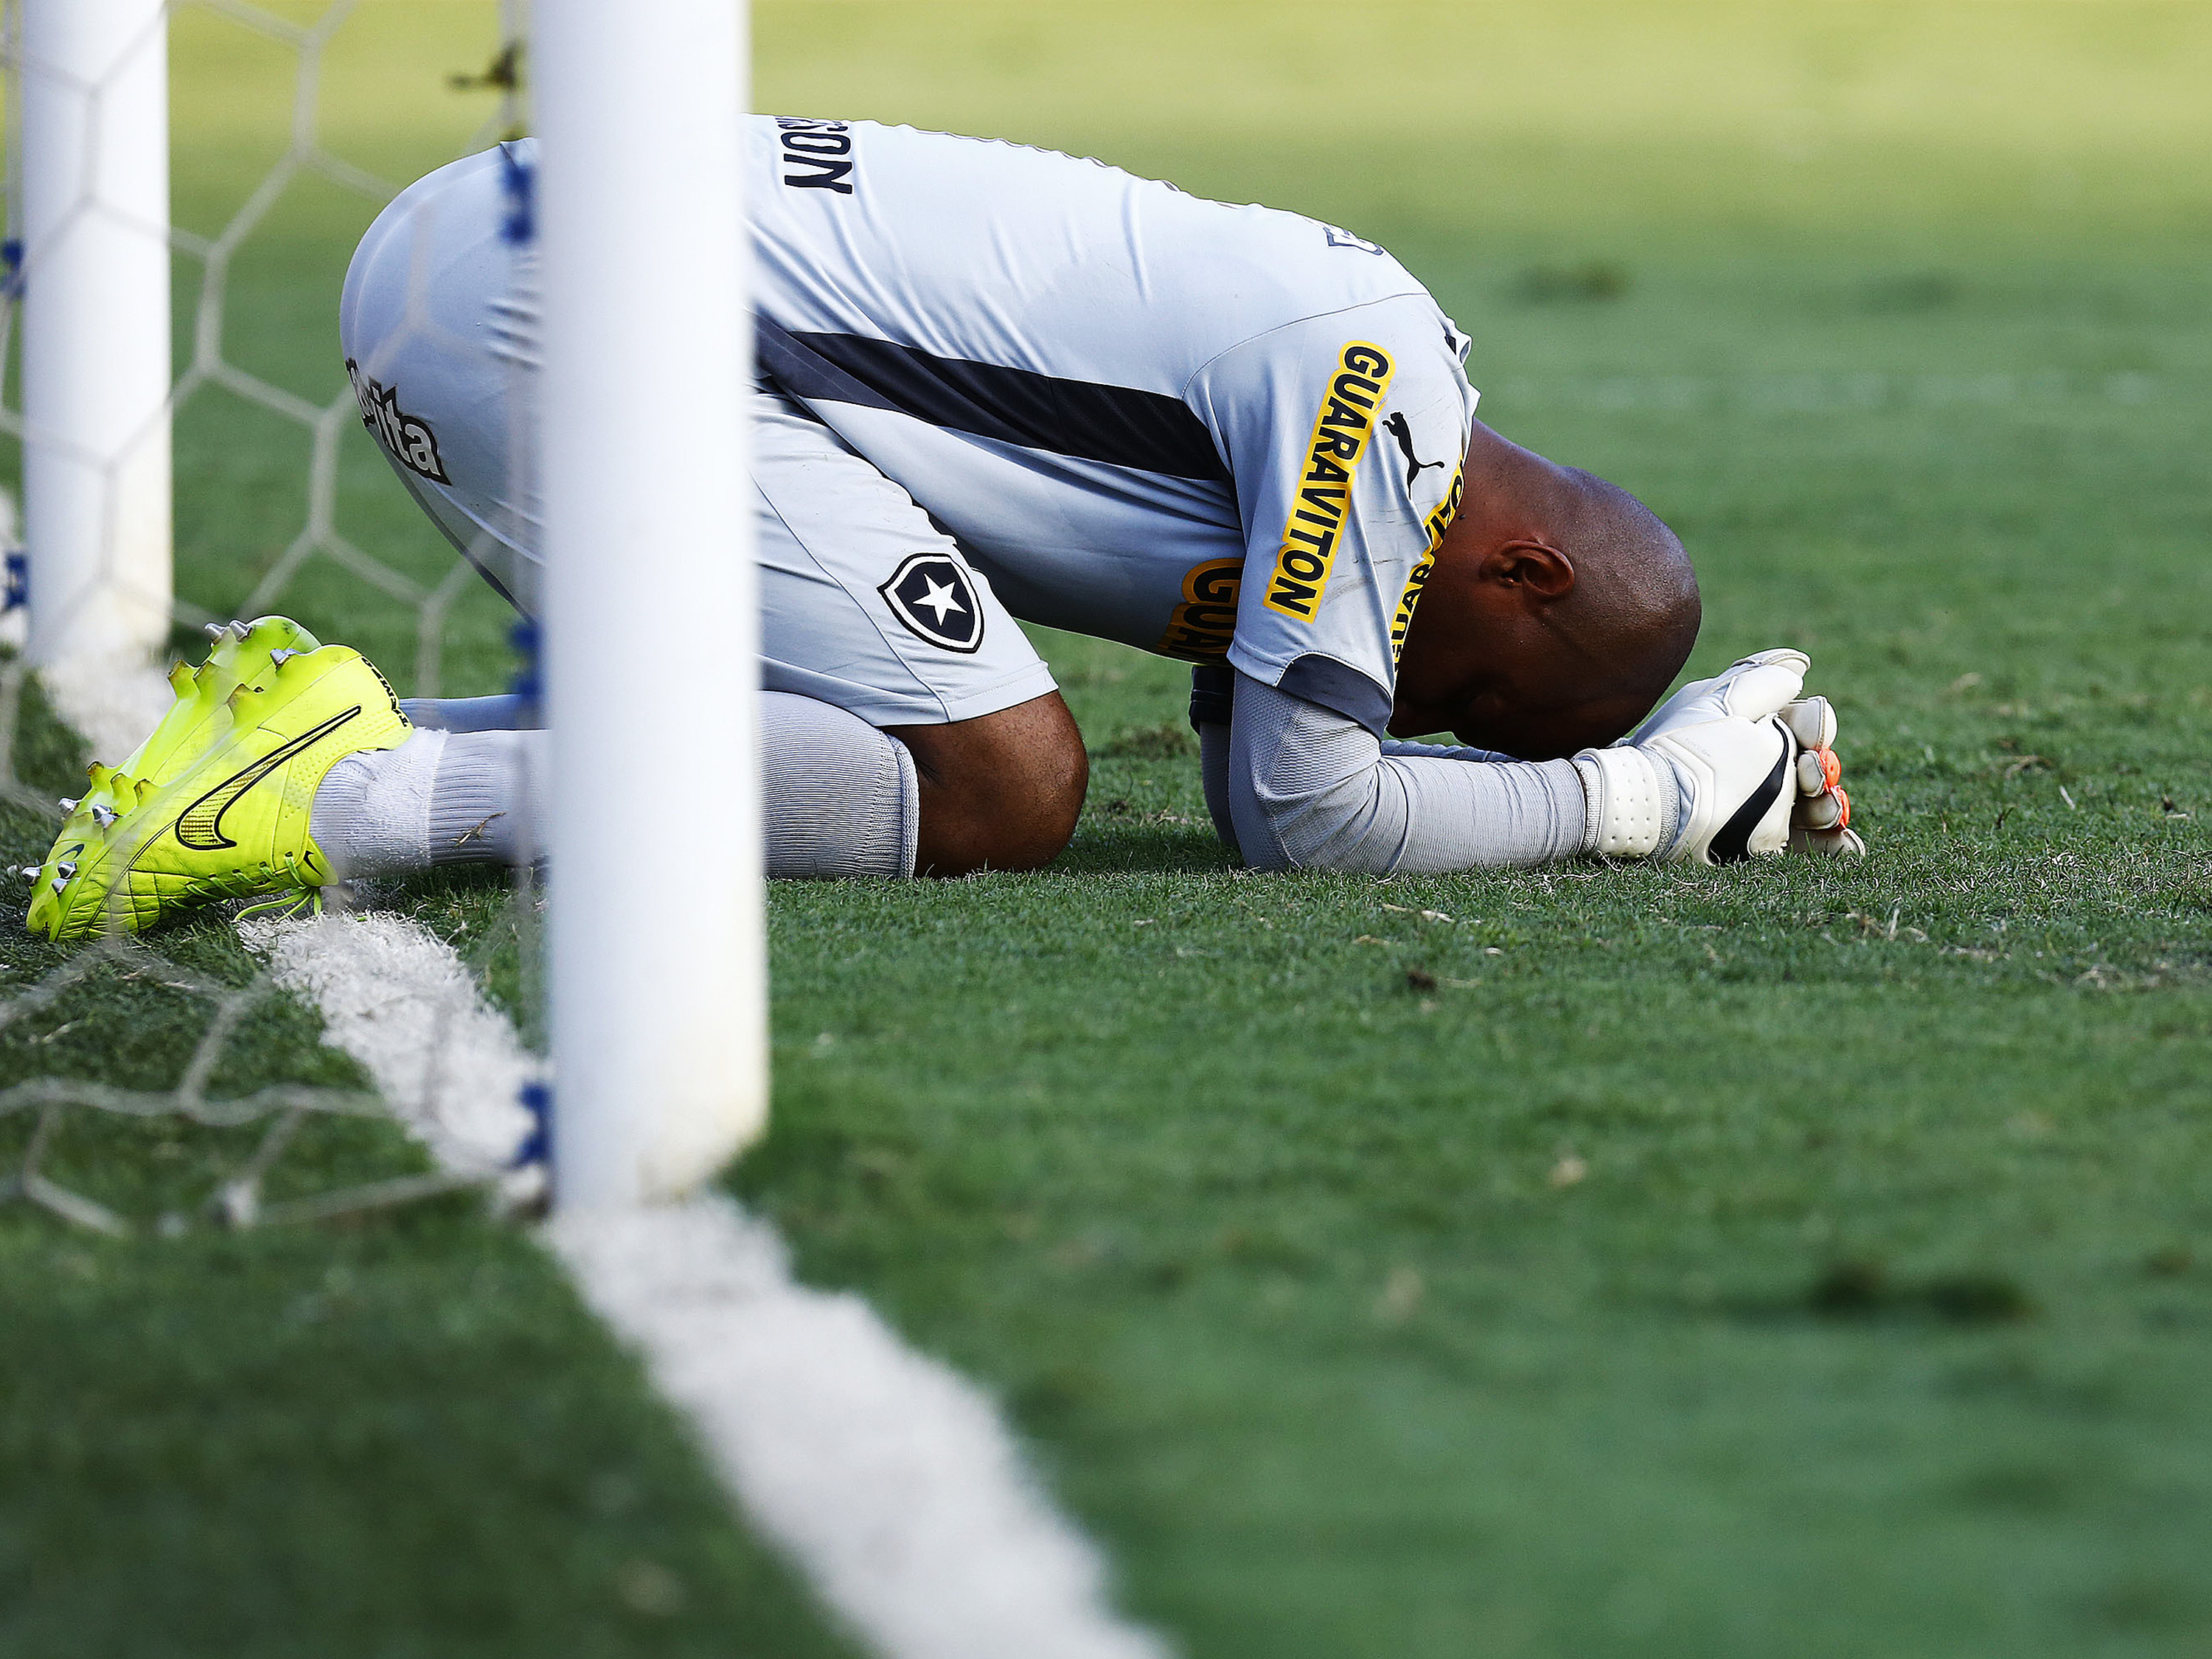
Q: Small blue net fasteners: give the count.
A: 5